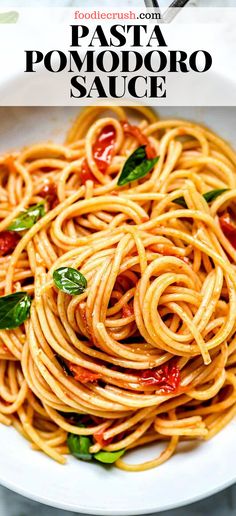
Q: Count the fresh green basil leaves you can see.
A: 7